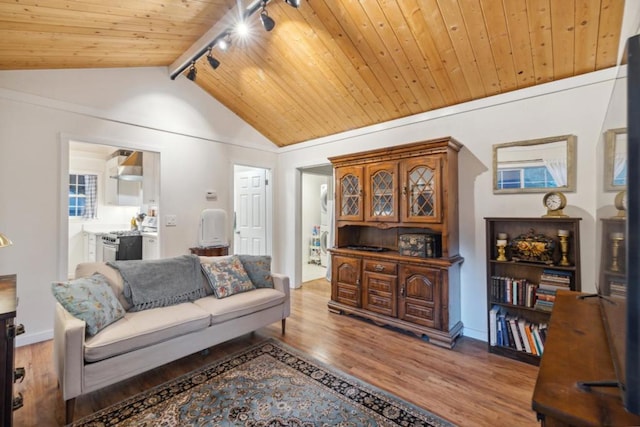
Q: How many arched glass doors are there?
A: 3